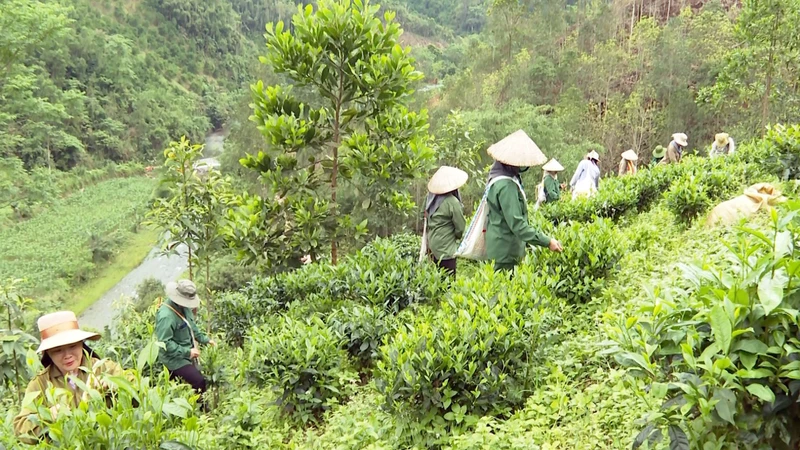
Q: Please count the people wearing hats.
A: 10